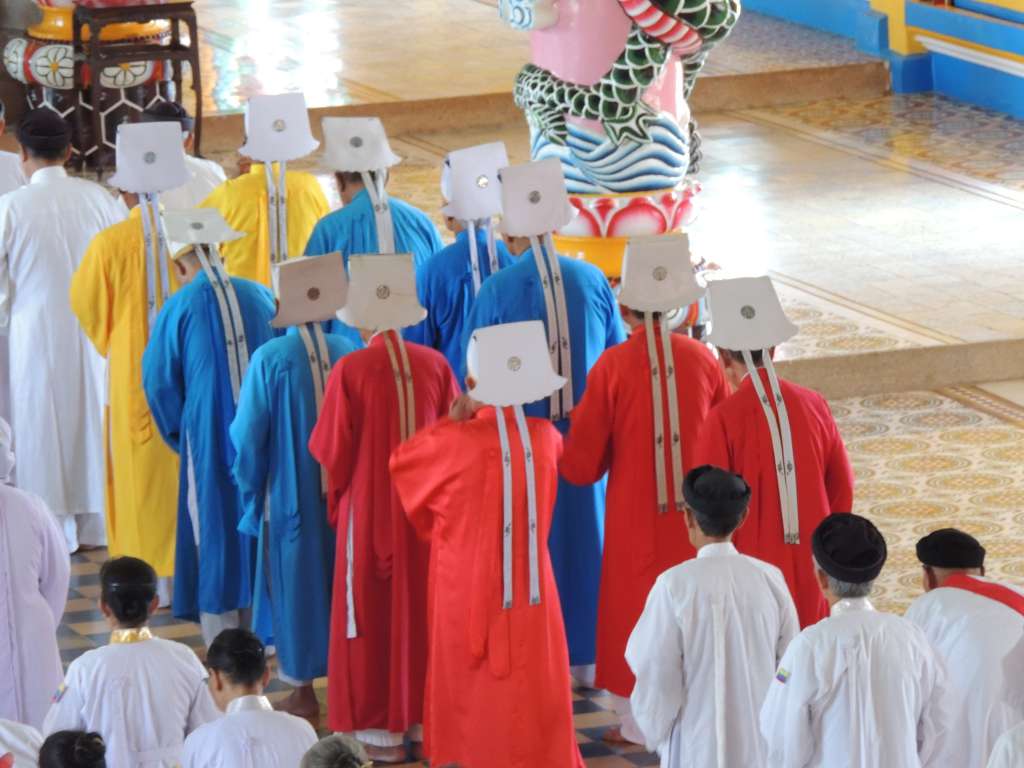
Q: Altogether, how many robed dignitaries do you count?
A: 11